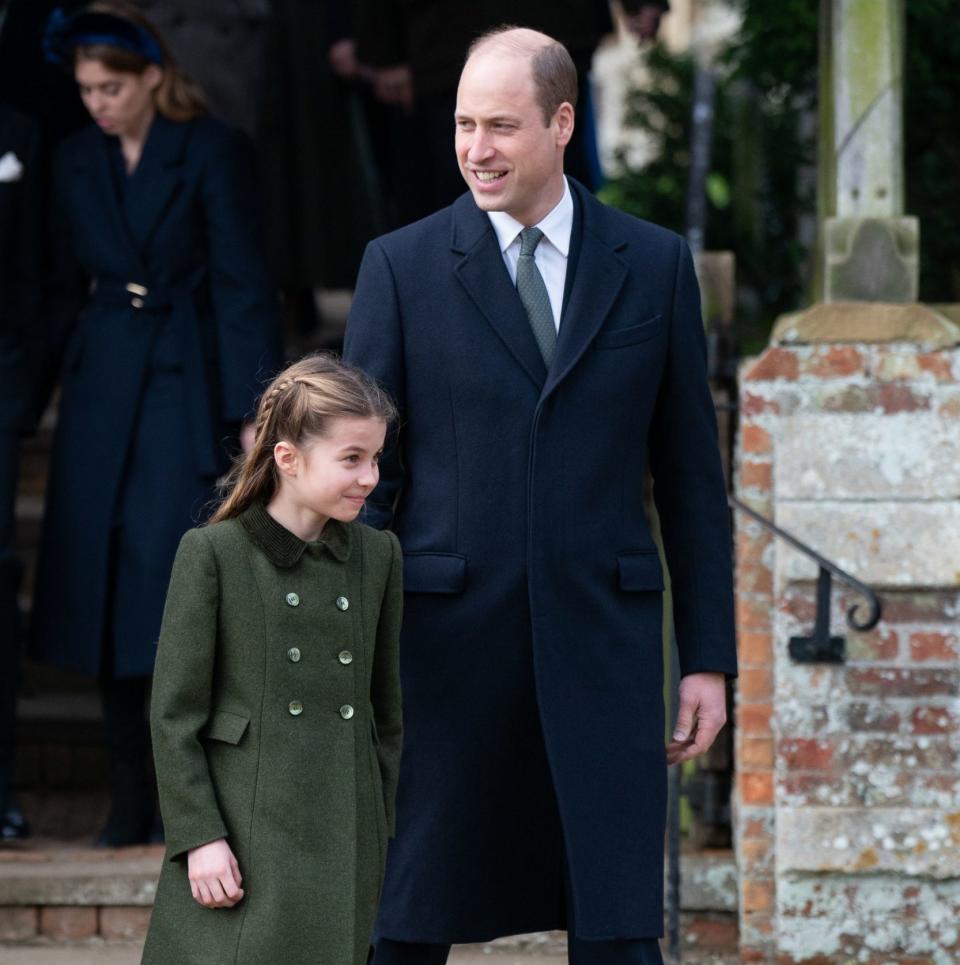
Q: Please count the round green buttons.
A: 6